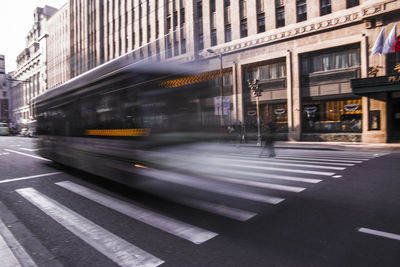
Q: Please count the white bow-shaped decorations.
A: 4